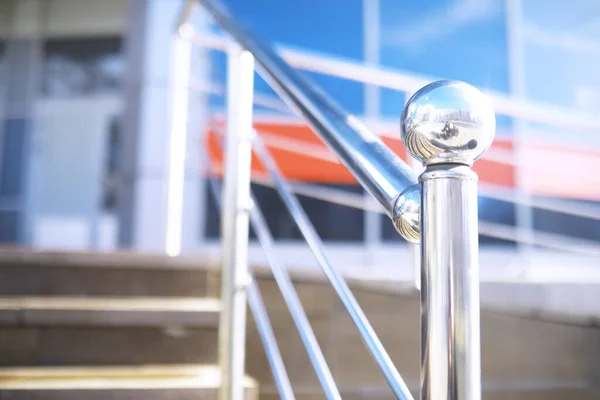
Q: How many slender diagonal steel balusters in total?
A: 3